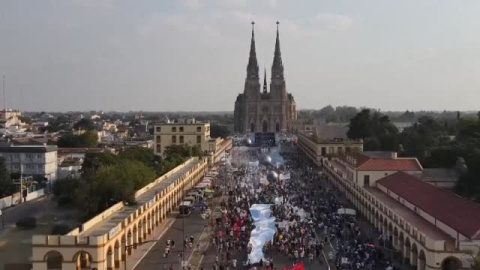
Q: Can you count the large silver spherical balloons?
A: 3